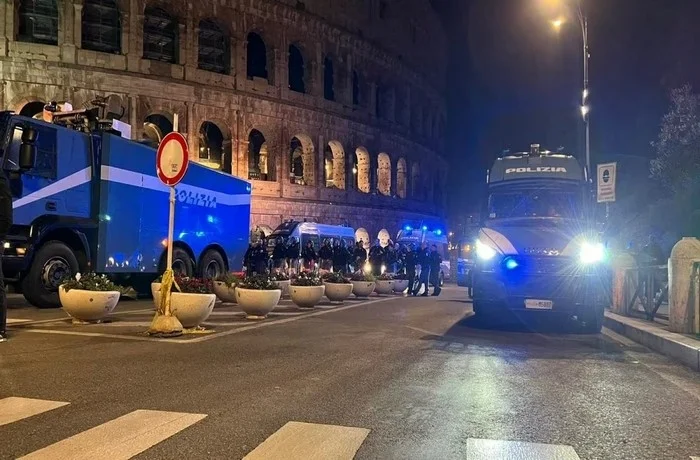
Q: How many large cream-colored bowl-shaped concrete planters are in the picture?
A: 11